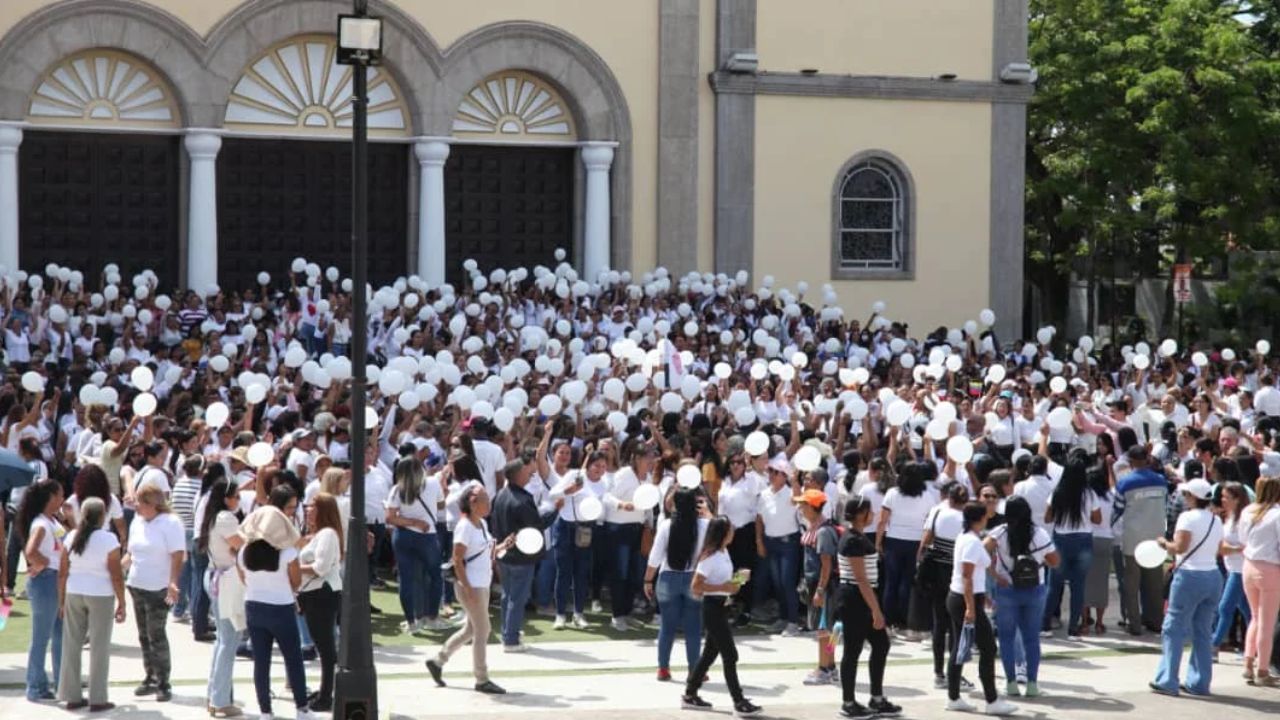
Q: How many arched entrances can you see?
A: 3